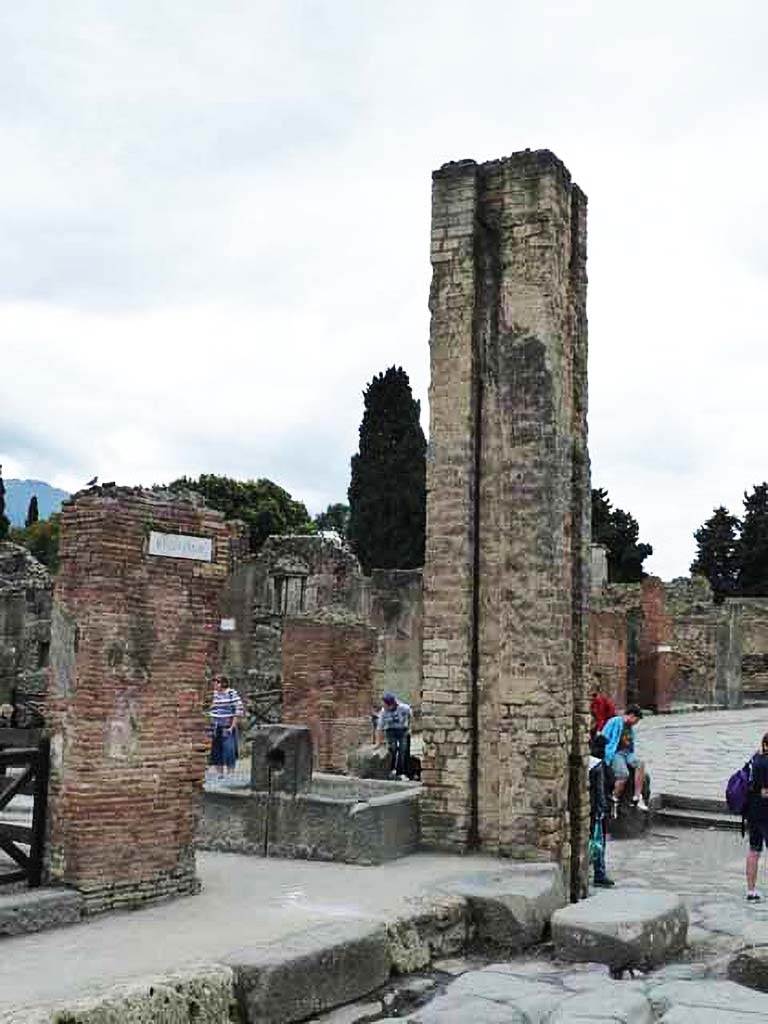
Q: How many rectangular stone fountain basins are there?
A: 1